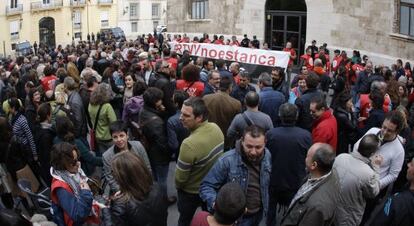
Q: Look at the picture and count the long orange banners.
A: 0